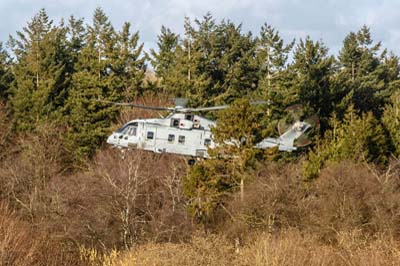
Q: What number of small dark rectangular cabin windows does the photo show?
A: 4